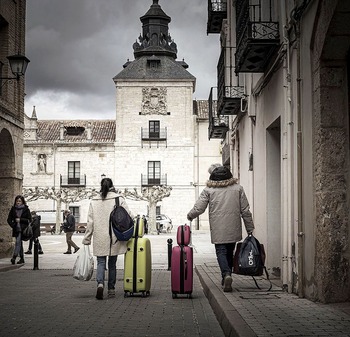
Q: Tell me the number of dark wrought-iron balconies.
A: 7